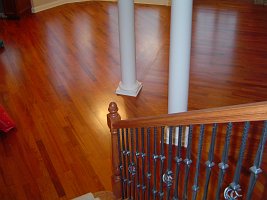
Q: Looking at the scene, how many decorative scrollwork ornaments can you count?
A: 3